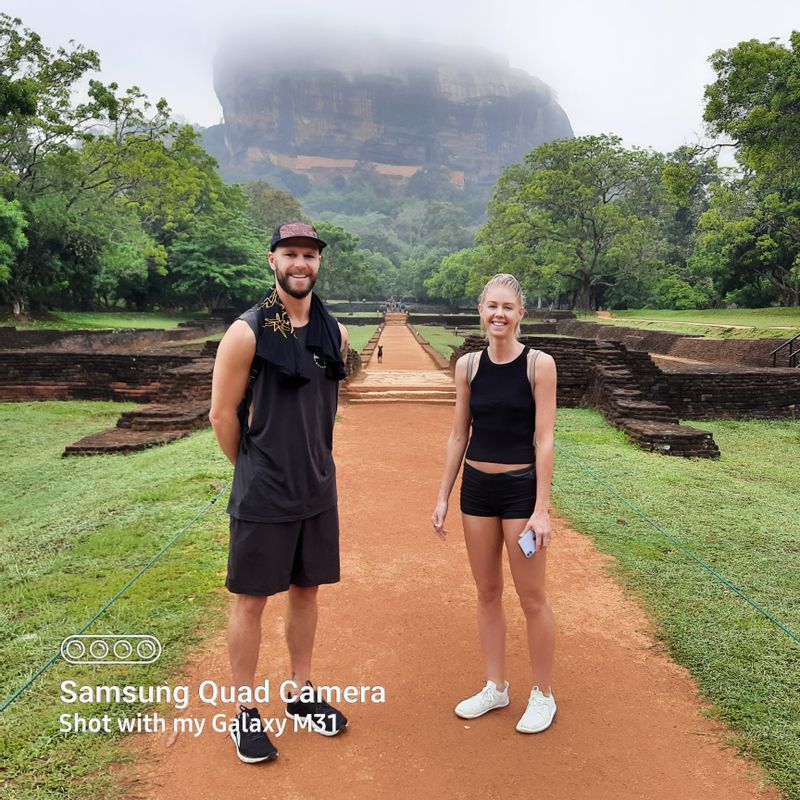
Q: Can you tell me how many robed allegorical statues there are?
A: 0